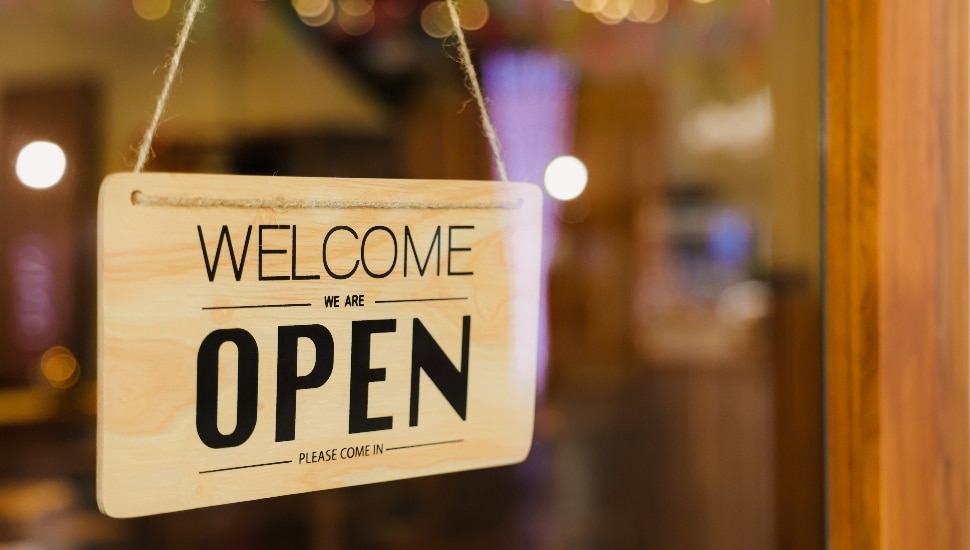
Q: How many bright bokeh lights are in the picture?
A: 2